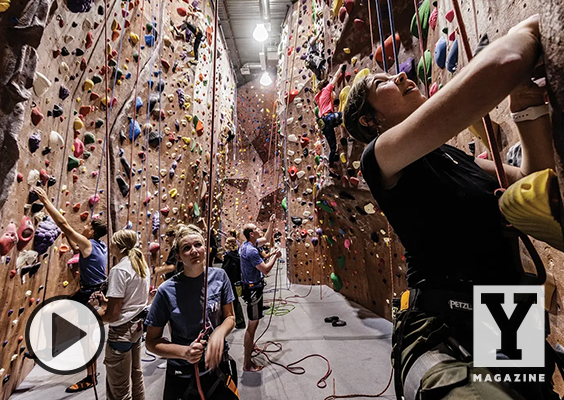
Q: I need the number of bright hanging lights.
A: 2